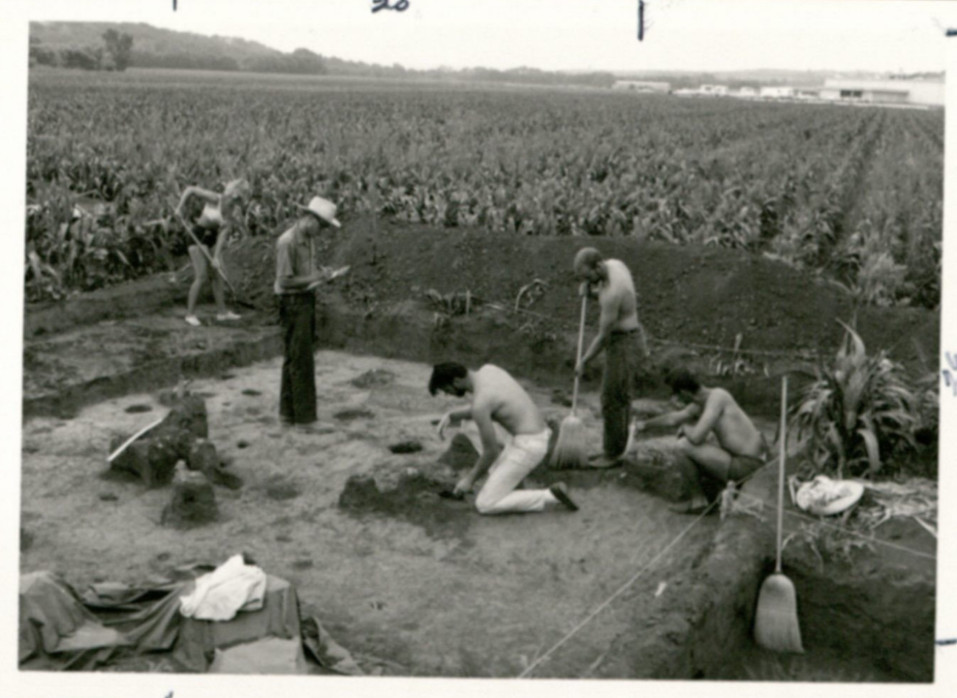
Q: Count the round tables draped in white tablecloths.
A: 0